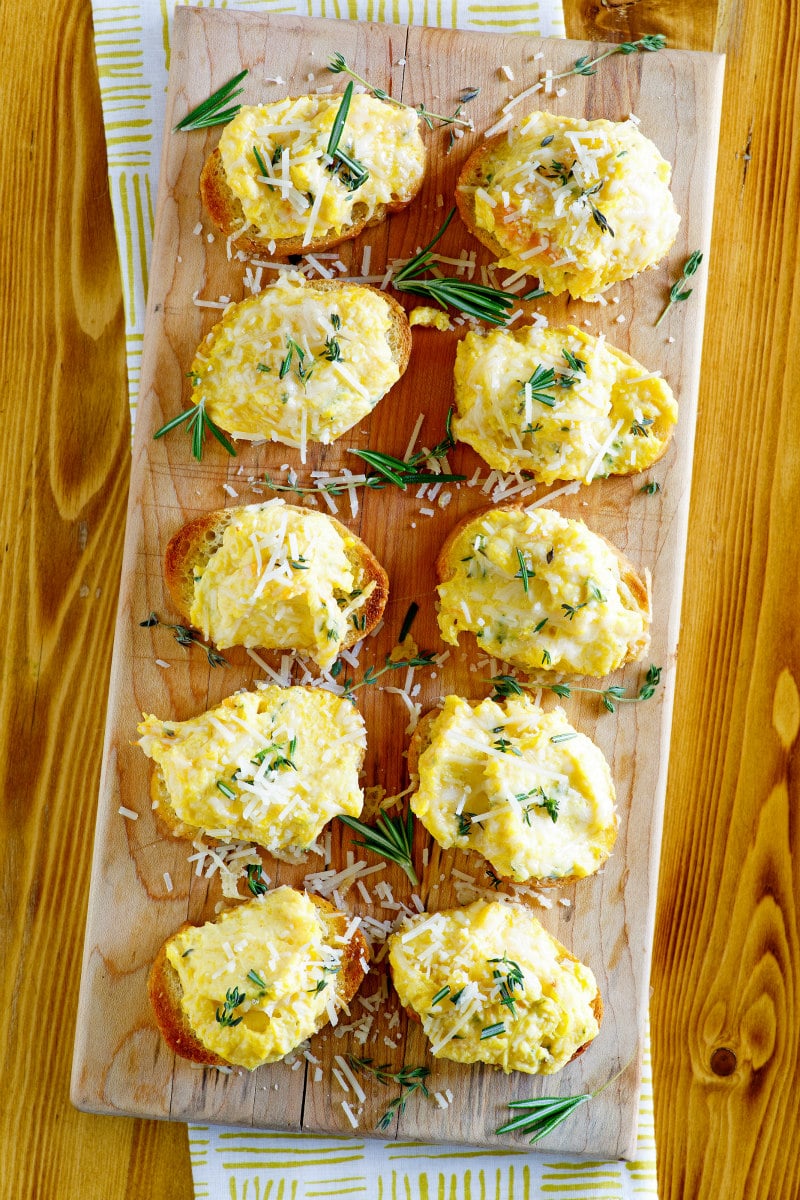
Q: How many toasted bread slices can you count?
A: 10